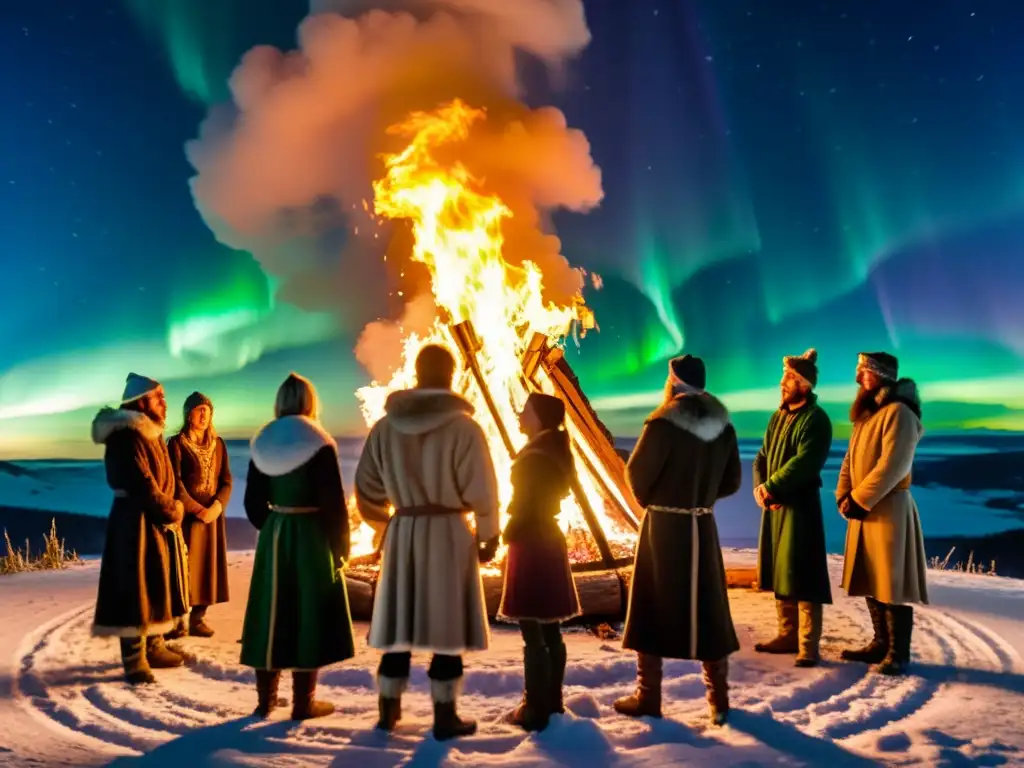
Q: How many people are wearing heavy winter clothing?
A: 8